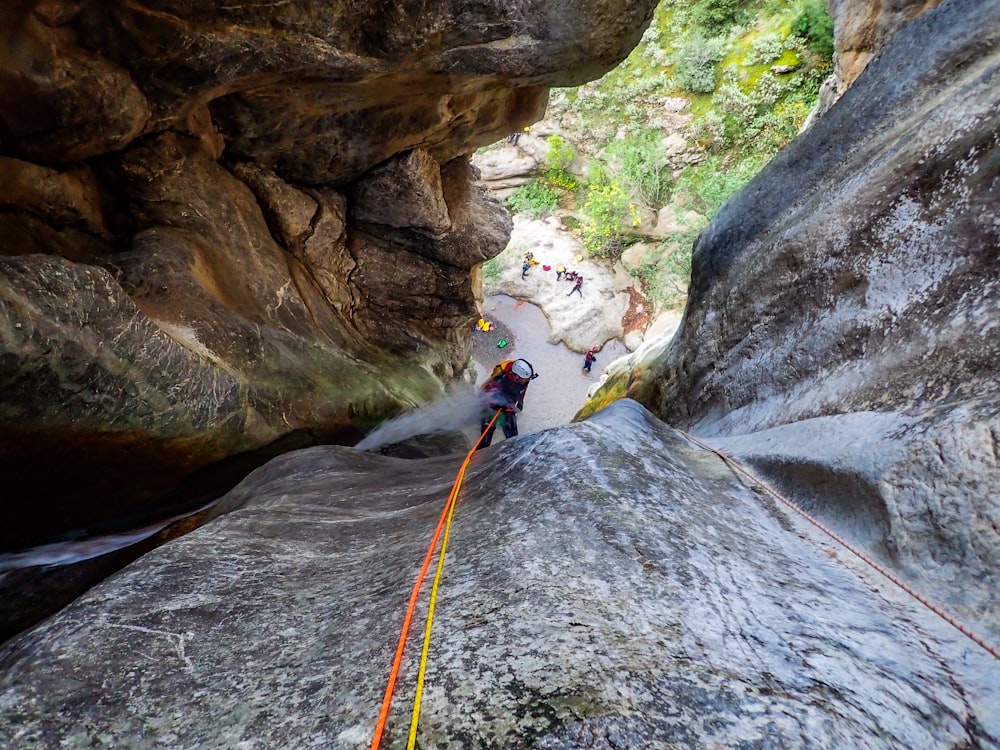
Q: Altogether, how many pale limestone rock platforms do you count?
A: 1